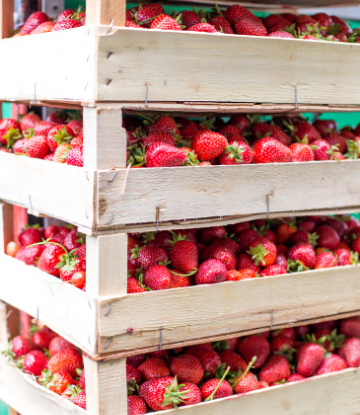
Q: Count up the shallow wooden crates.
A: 4